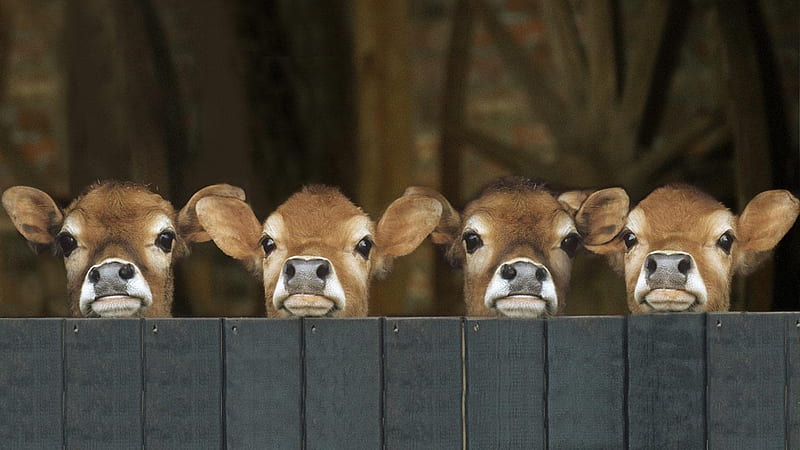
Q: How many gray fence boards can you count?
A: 11